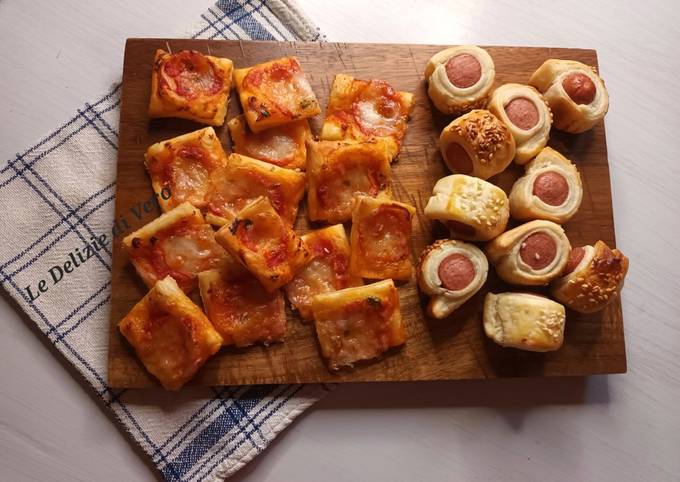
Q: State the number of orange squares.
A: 14